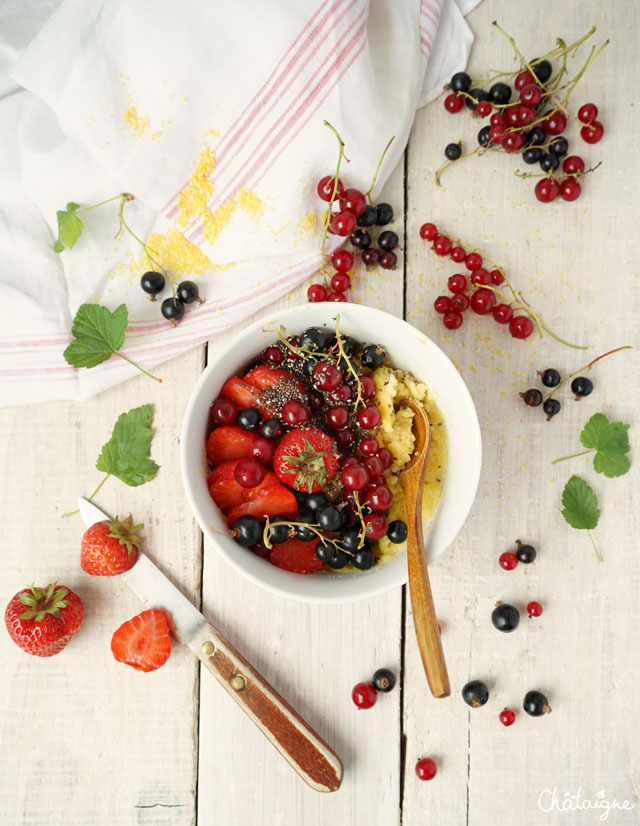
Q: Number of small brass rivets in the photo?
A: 2